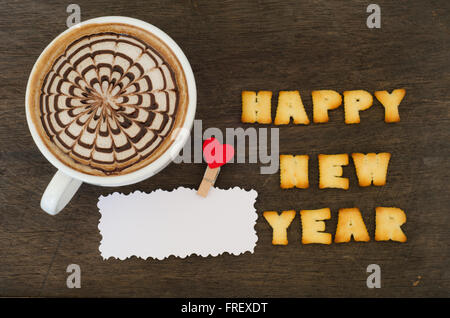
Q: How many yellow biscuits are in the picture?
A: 12